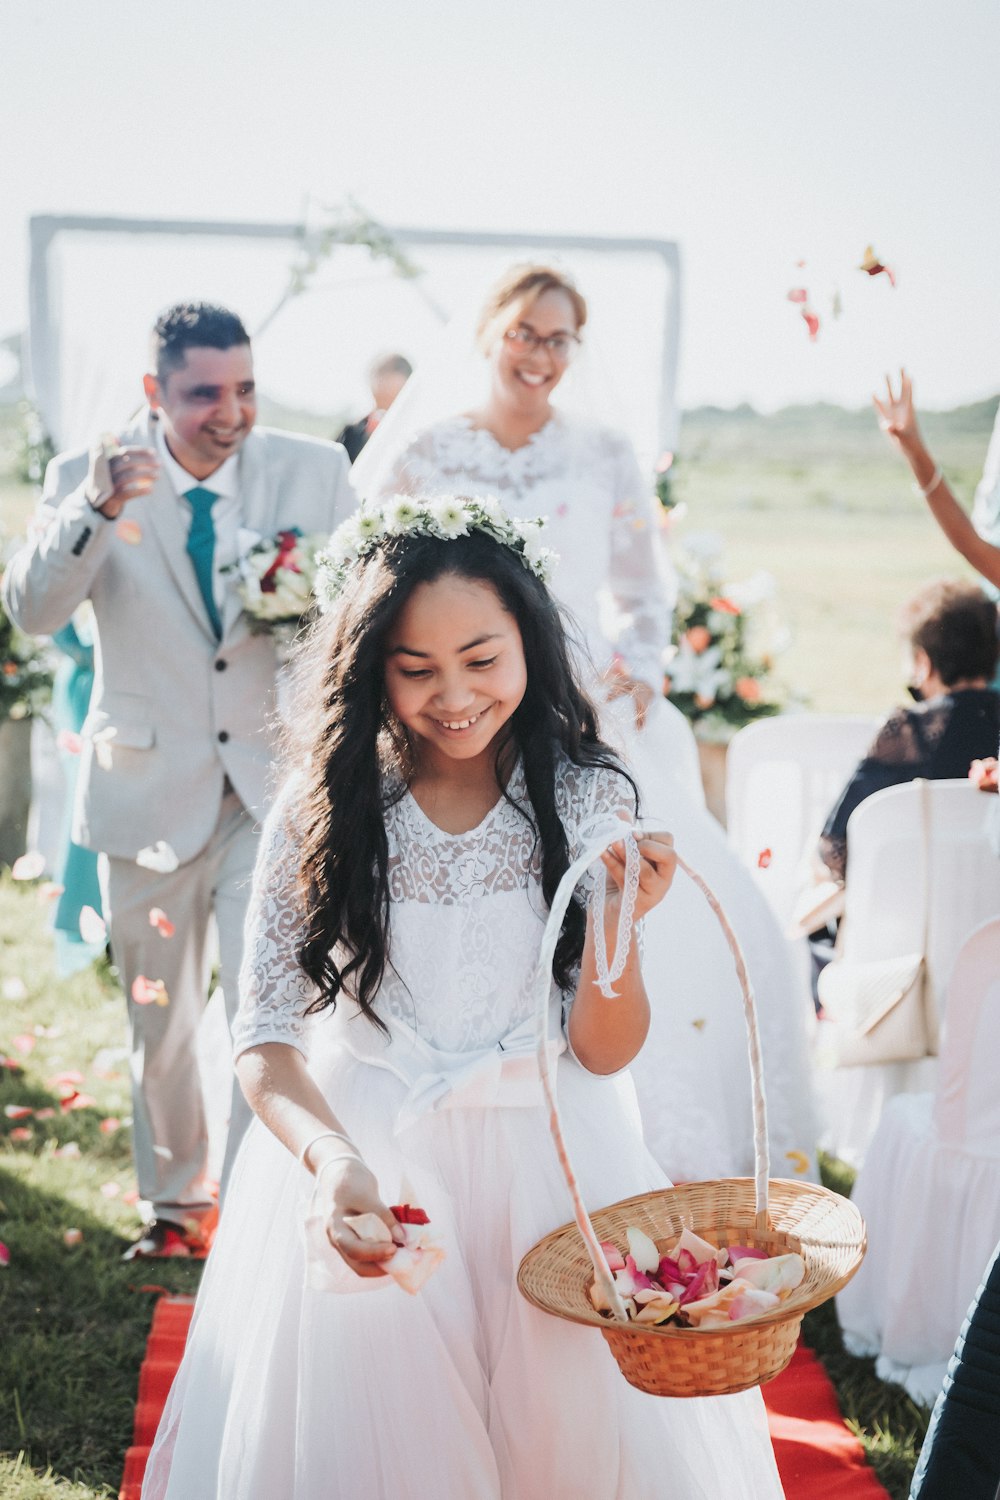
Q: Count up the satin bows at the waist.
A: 1